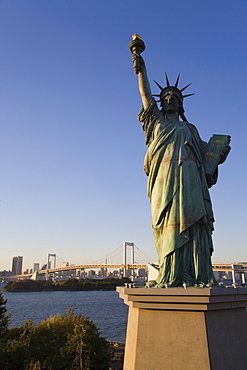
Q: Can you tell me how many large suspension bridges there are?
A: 1